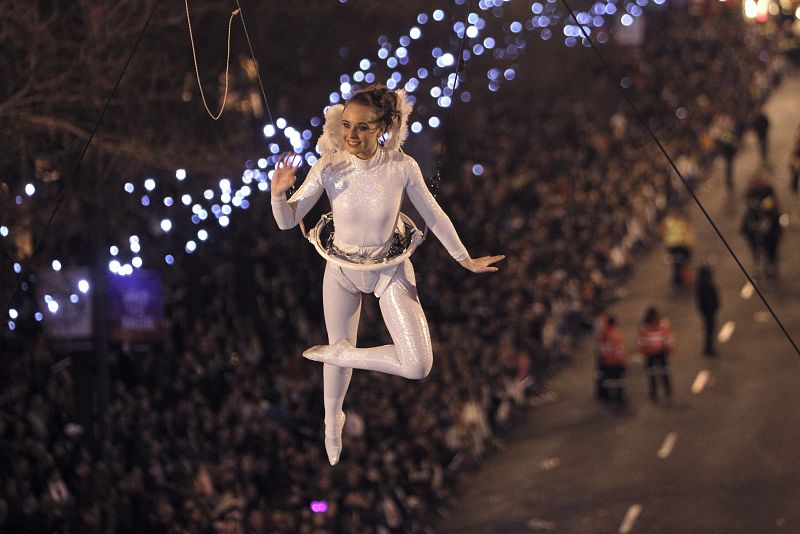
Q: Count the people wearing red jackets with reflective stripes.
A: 2